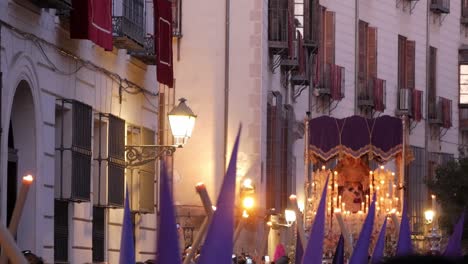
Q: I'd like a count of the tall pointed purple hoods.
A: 10